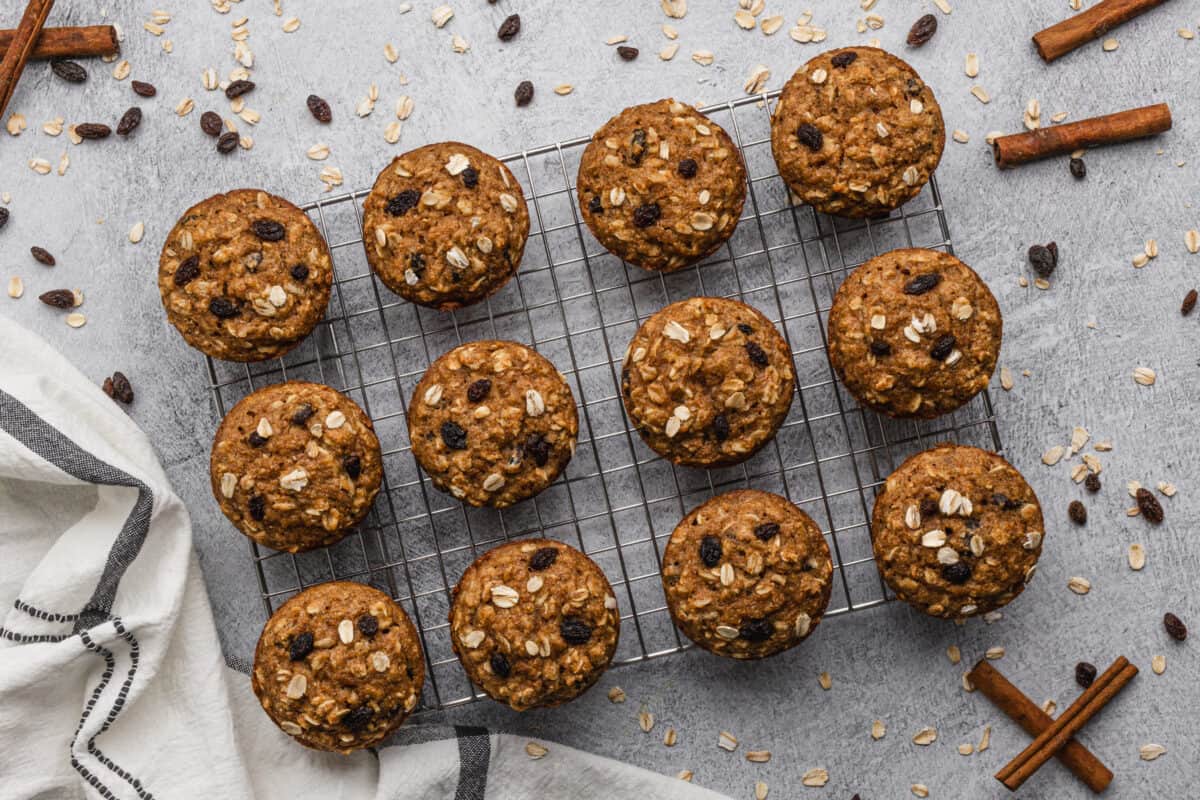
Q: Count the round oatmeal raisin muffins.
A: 12